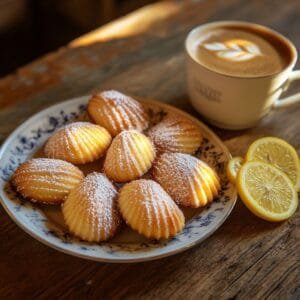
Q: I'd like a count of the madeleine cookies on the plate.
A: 8